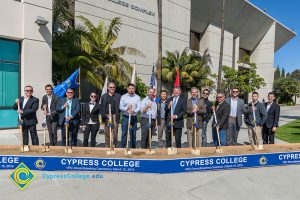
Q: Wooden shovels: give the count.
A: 10